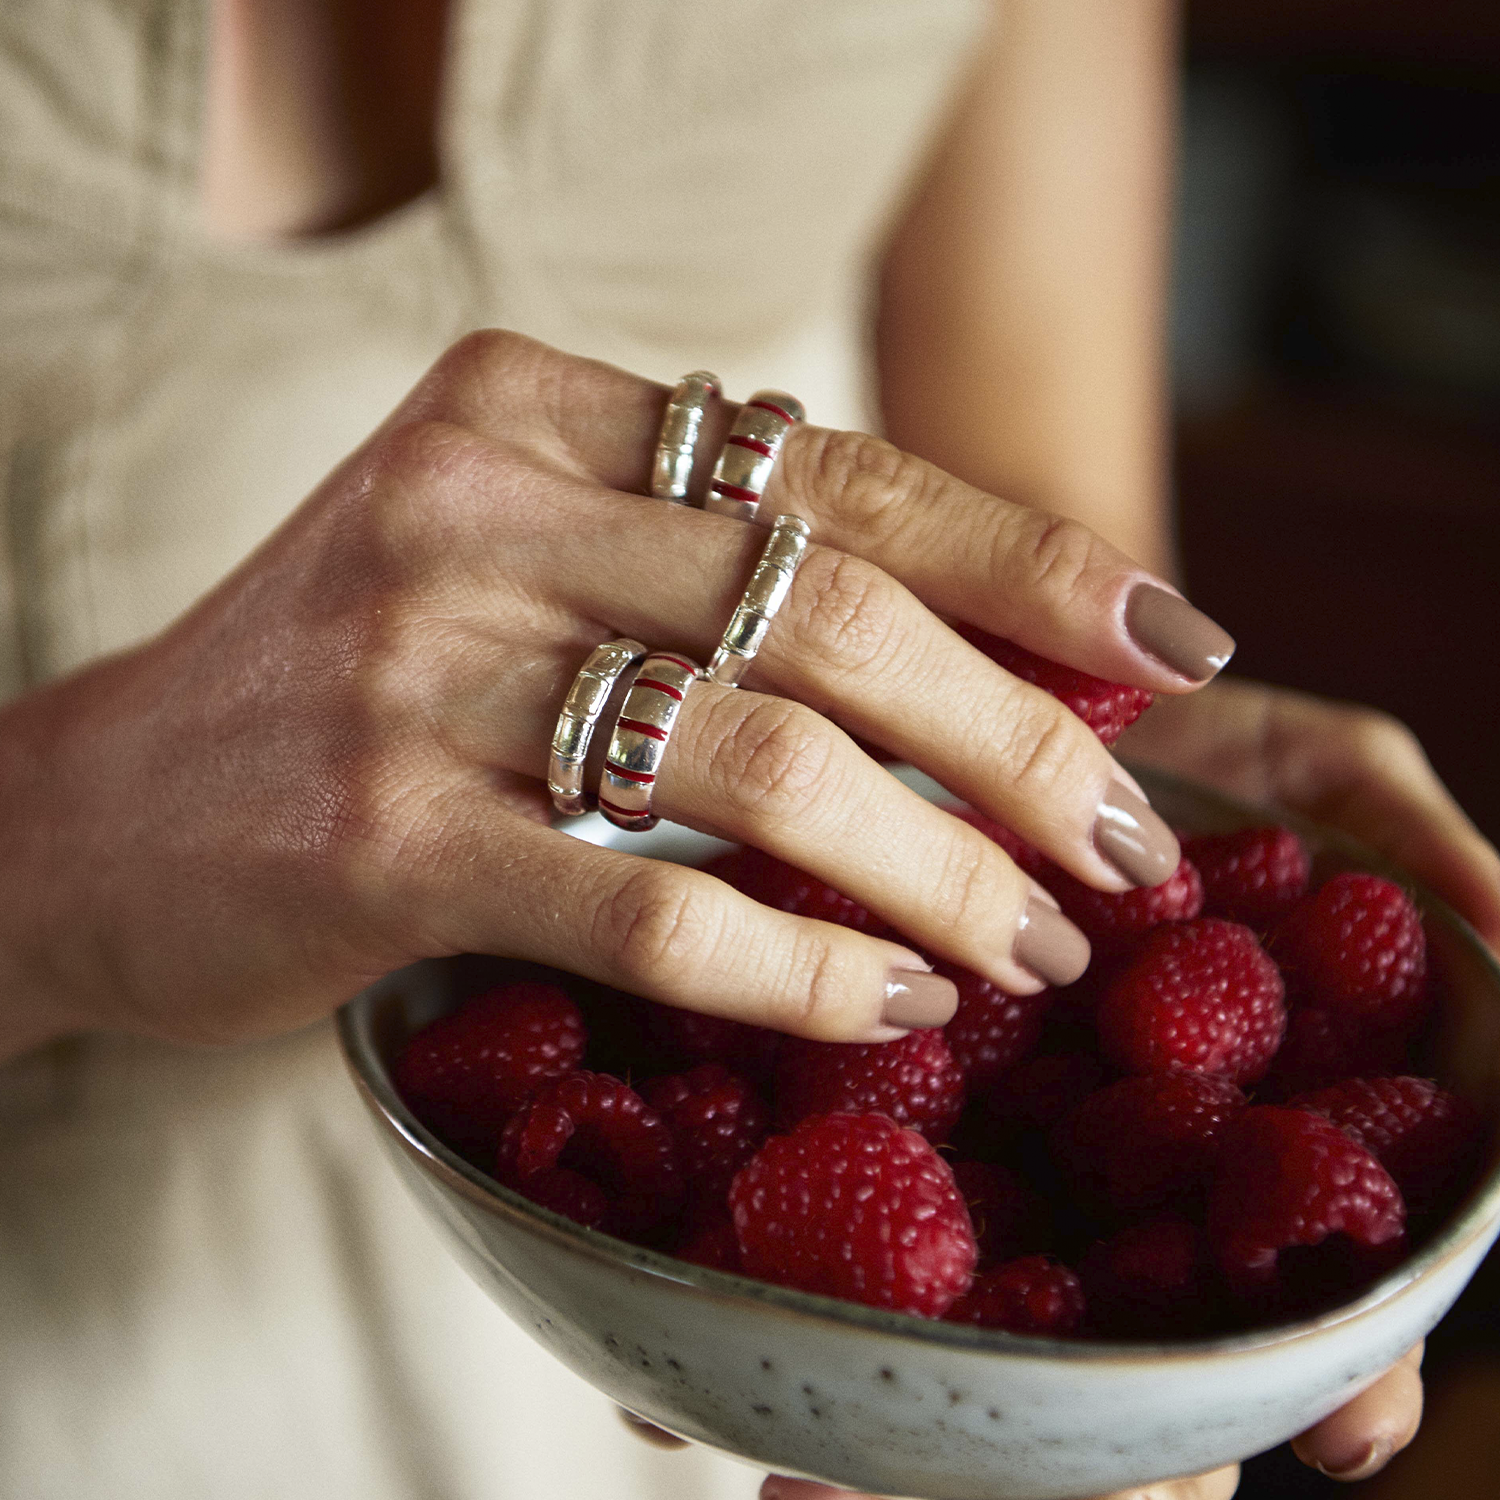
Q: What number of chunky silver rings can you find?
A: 5